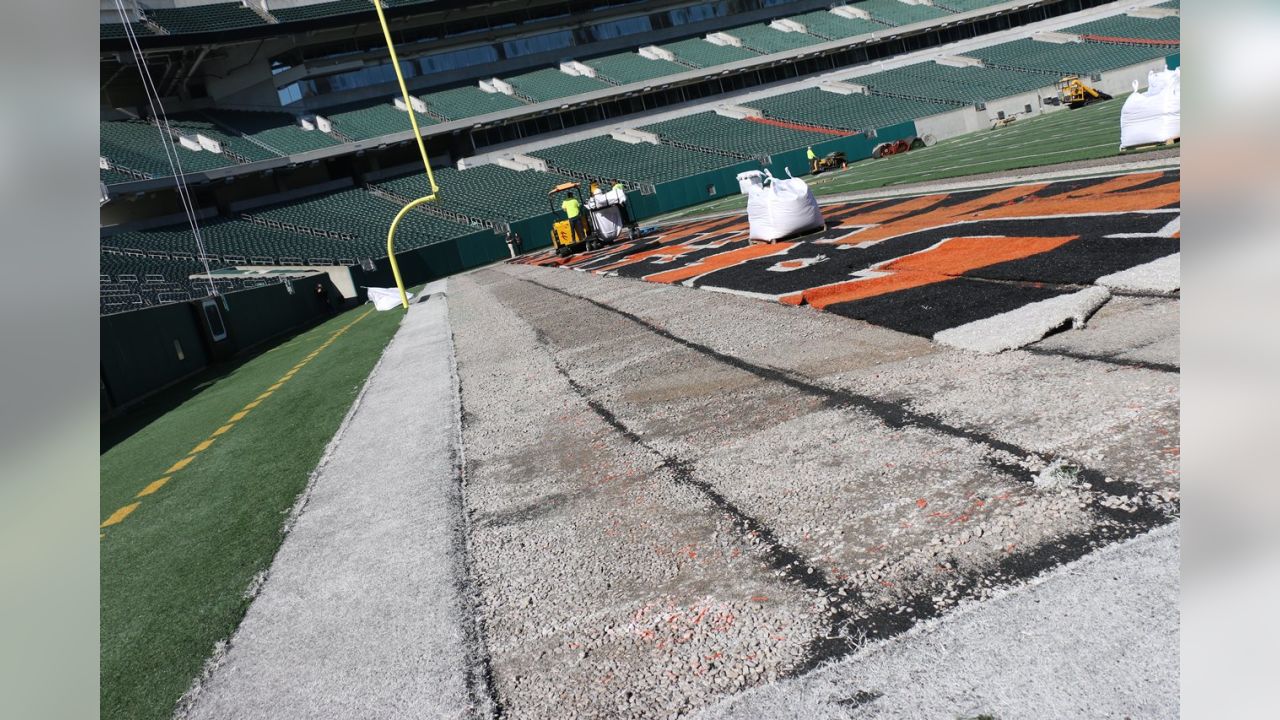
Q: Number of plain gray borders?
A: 2